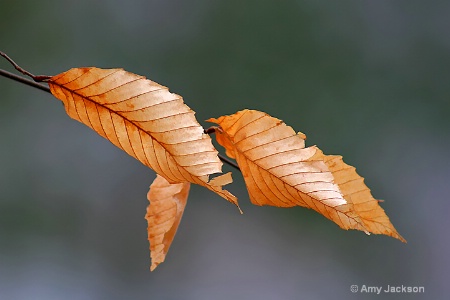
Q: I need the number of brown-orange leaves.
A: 4